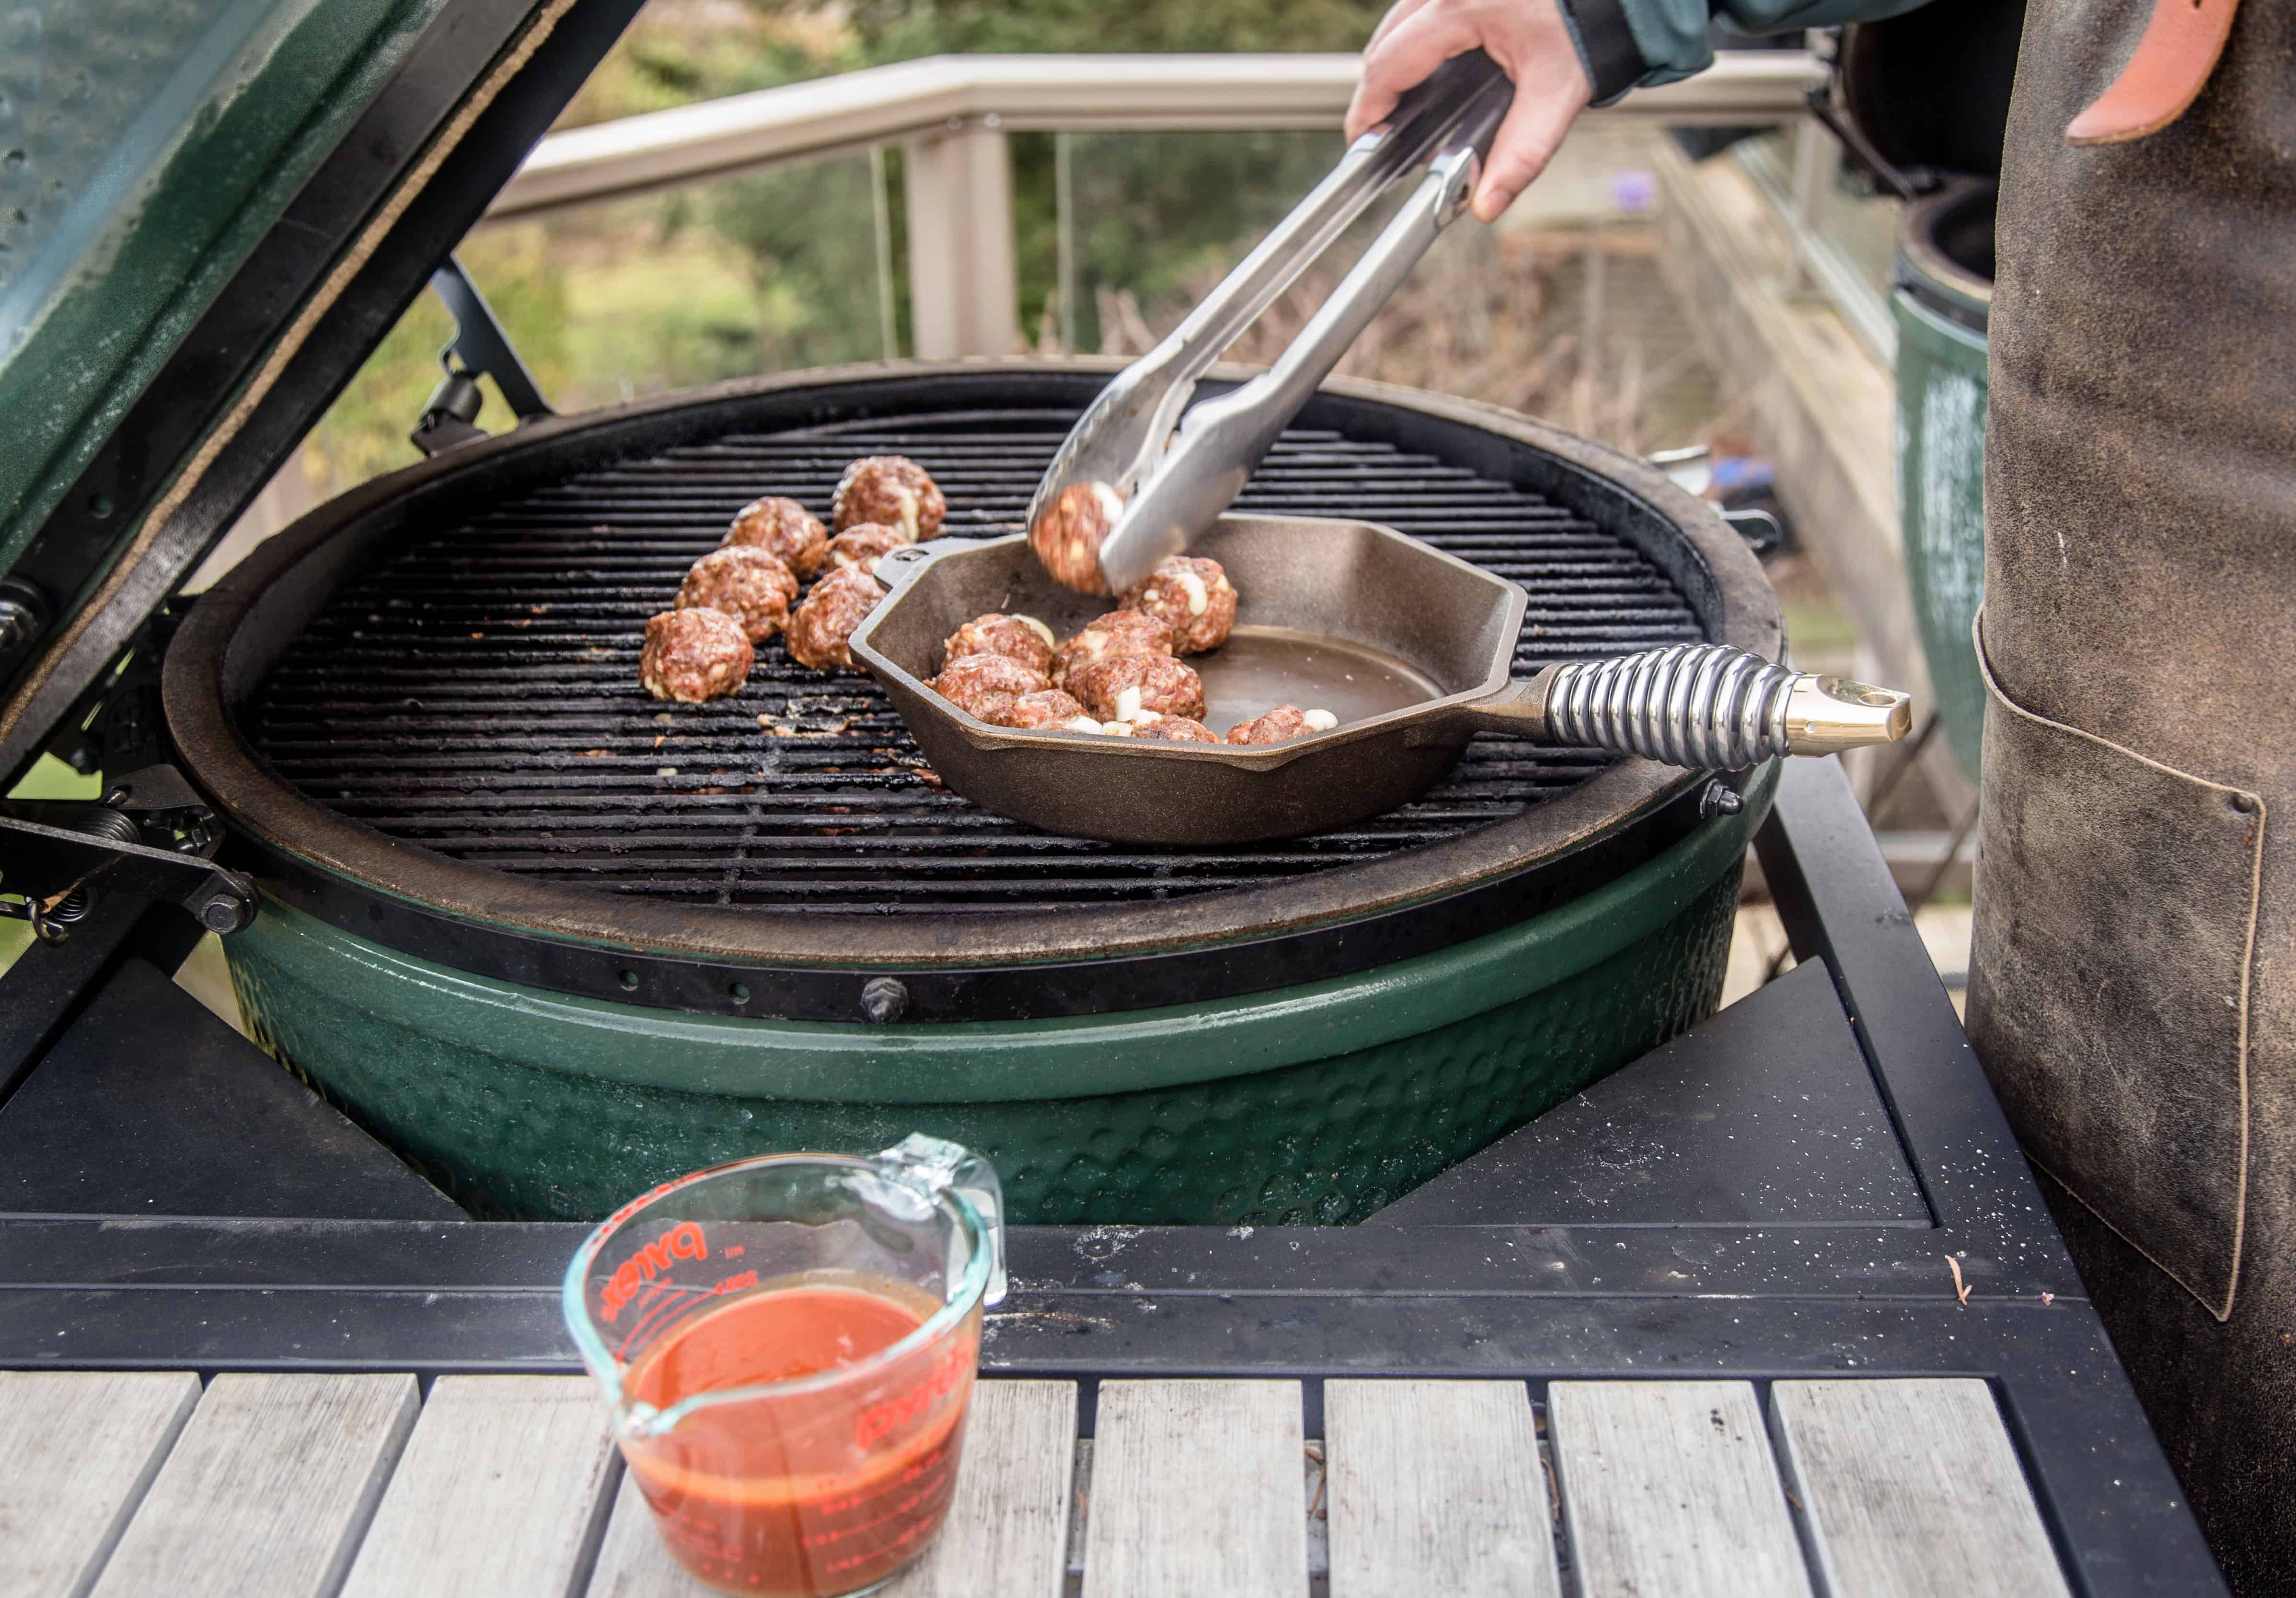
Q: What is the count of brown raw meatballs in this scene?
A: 15